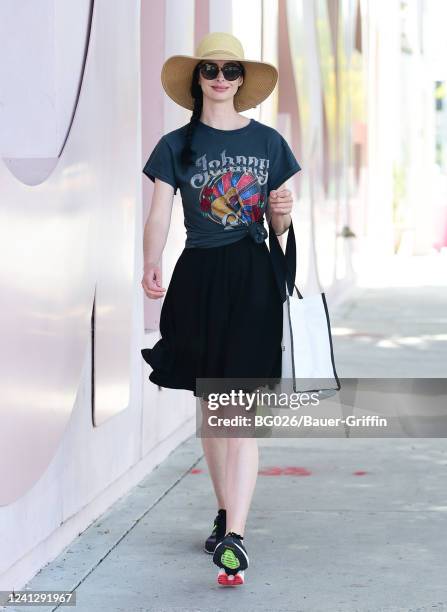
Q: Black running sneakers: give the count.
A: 2